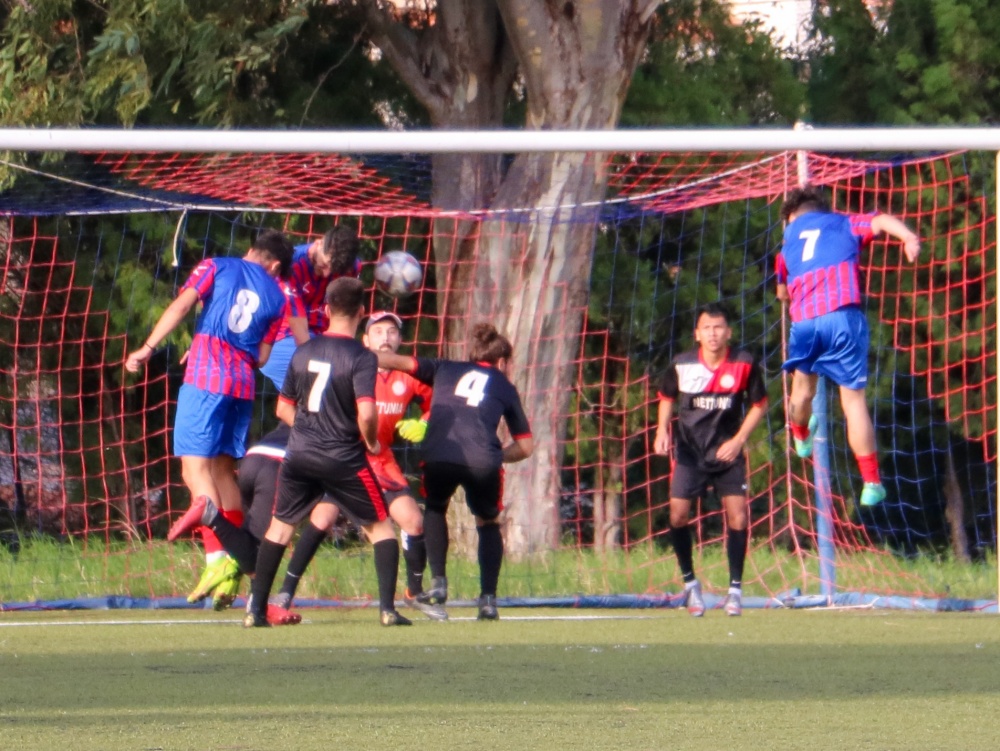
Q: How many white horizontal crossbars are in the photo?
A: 1